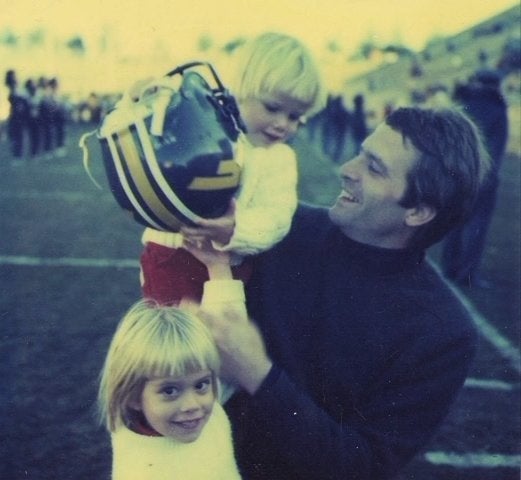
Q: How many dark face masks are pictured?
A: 1